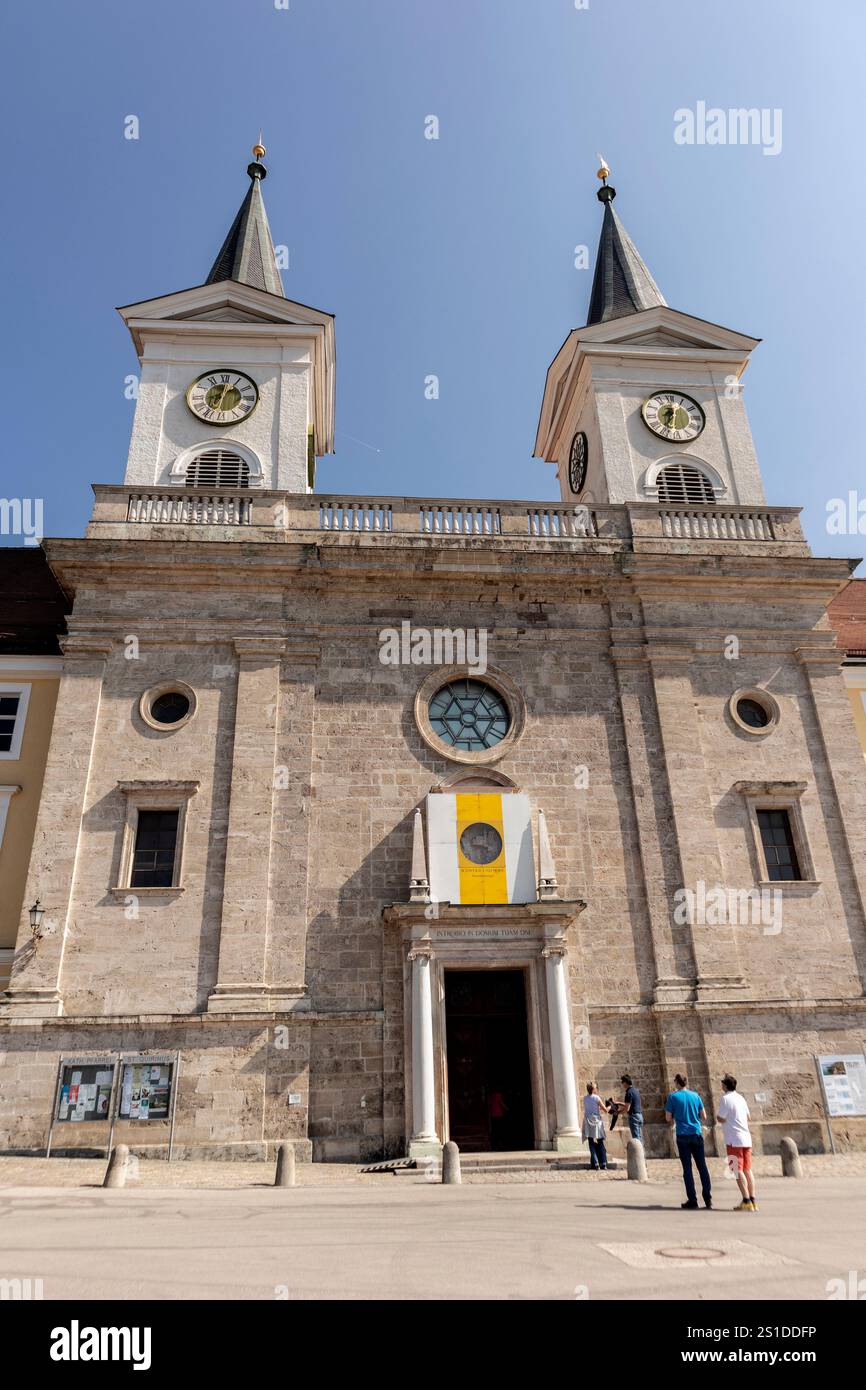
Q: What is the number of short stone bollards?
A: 5